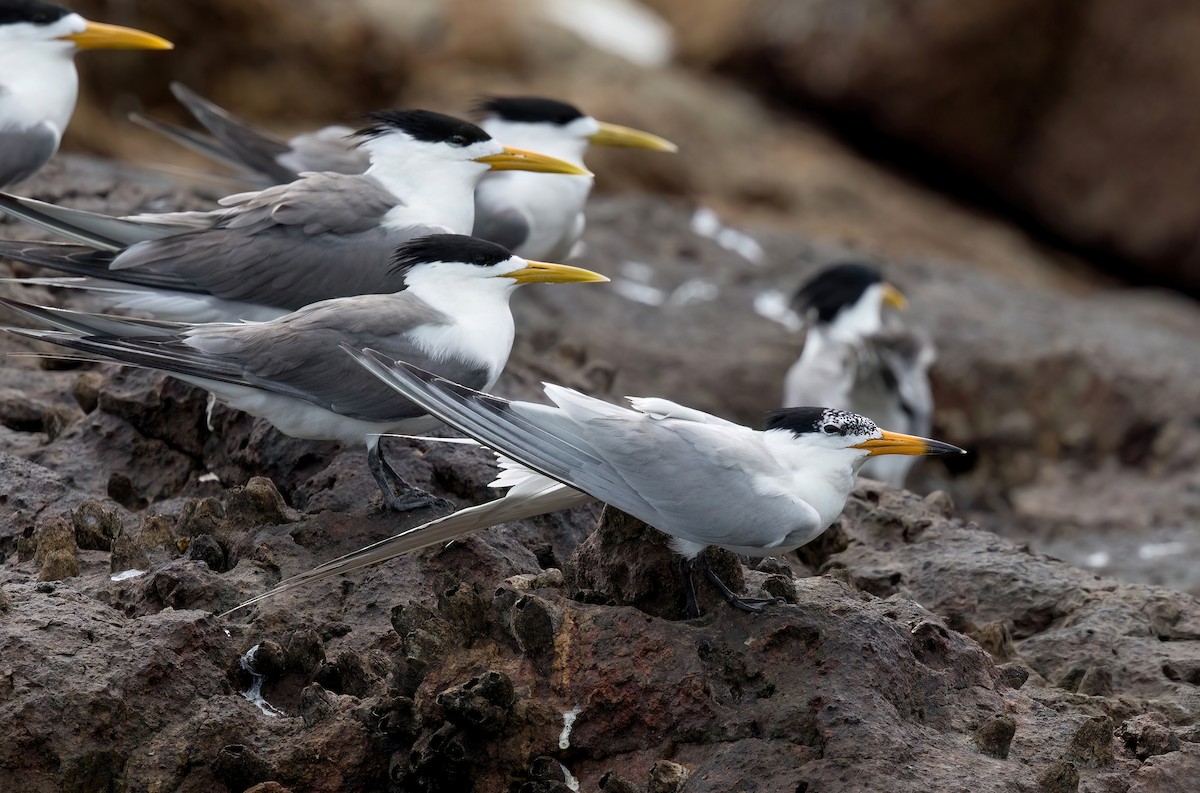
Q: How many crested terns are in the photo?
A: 6